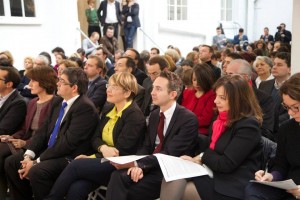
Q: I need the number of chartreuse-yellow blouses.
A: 1